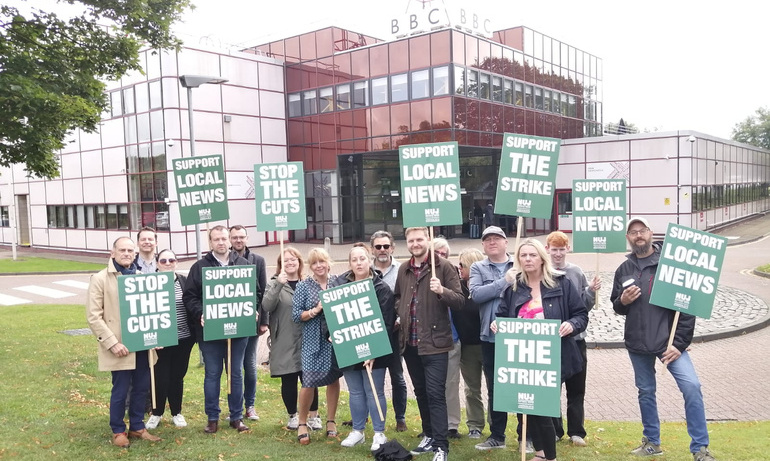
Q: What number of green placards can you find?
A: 10